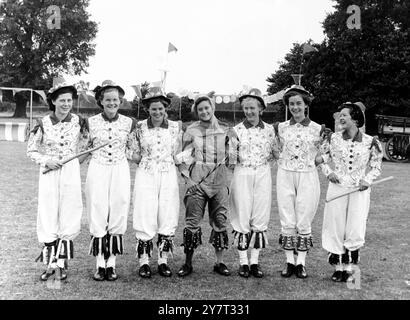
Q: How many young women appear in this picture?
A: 7